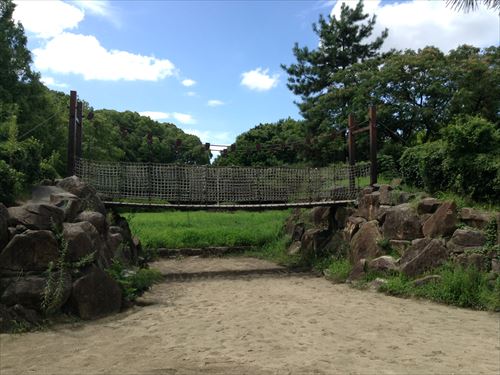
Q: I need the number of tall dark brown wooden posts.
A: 4